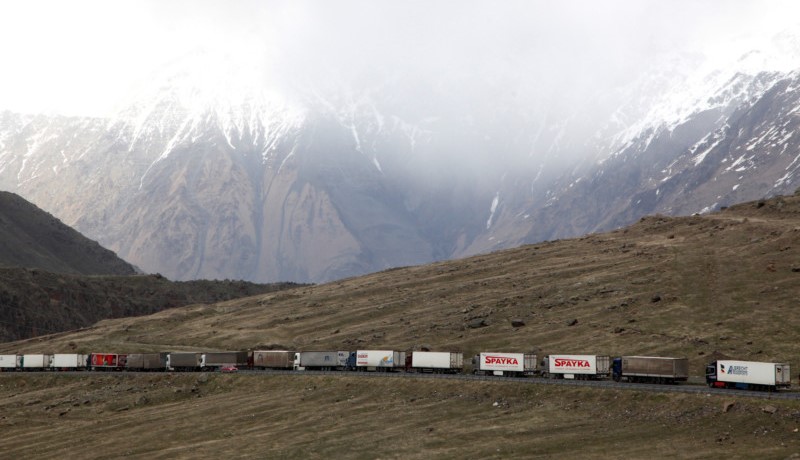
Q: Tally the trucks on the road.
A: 15